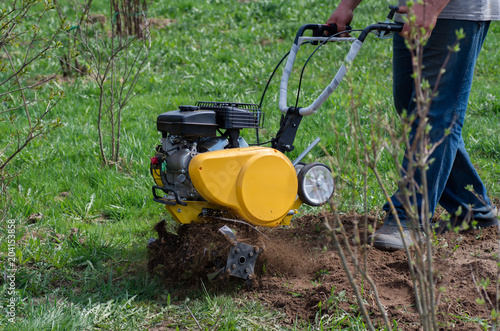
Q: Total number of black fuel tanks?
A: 1